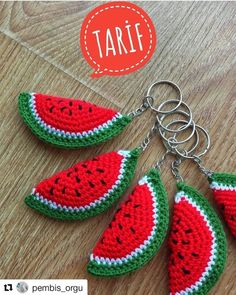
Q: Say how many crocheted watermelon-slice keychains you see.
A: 5